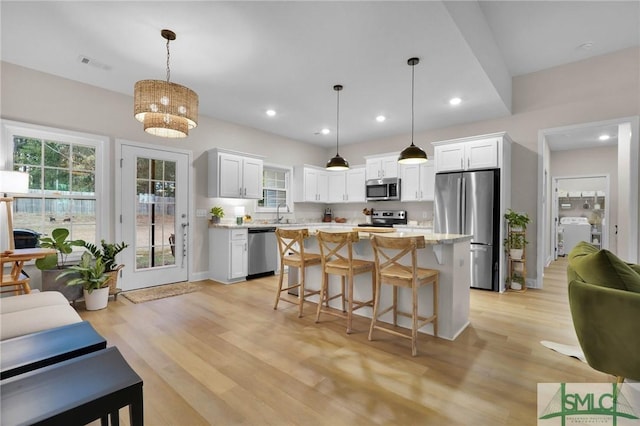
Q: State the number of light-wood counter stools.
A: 3